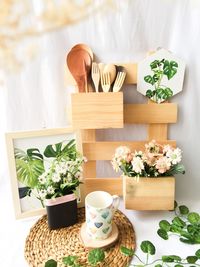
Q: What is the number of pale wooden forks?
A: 3